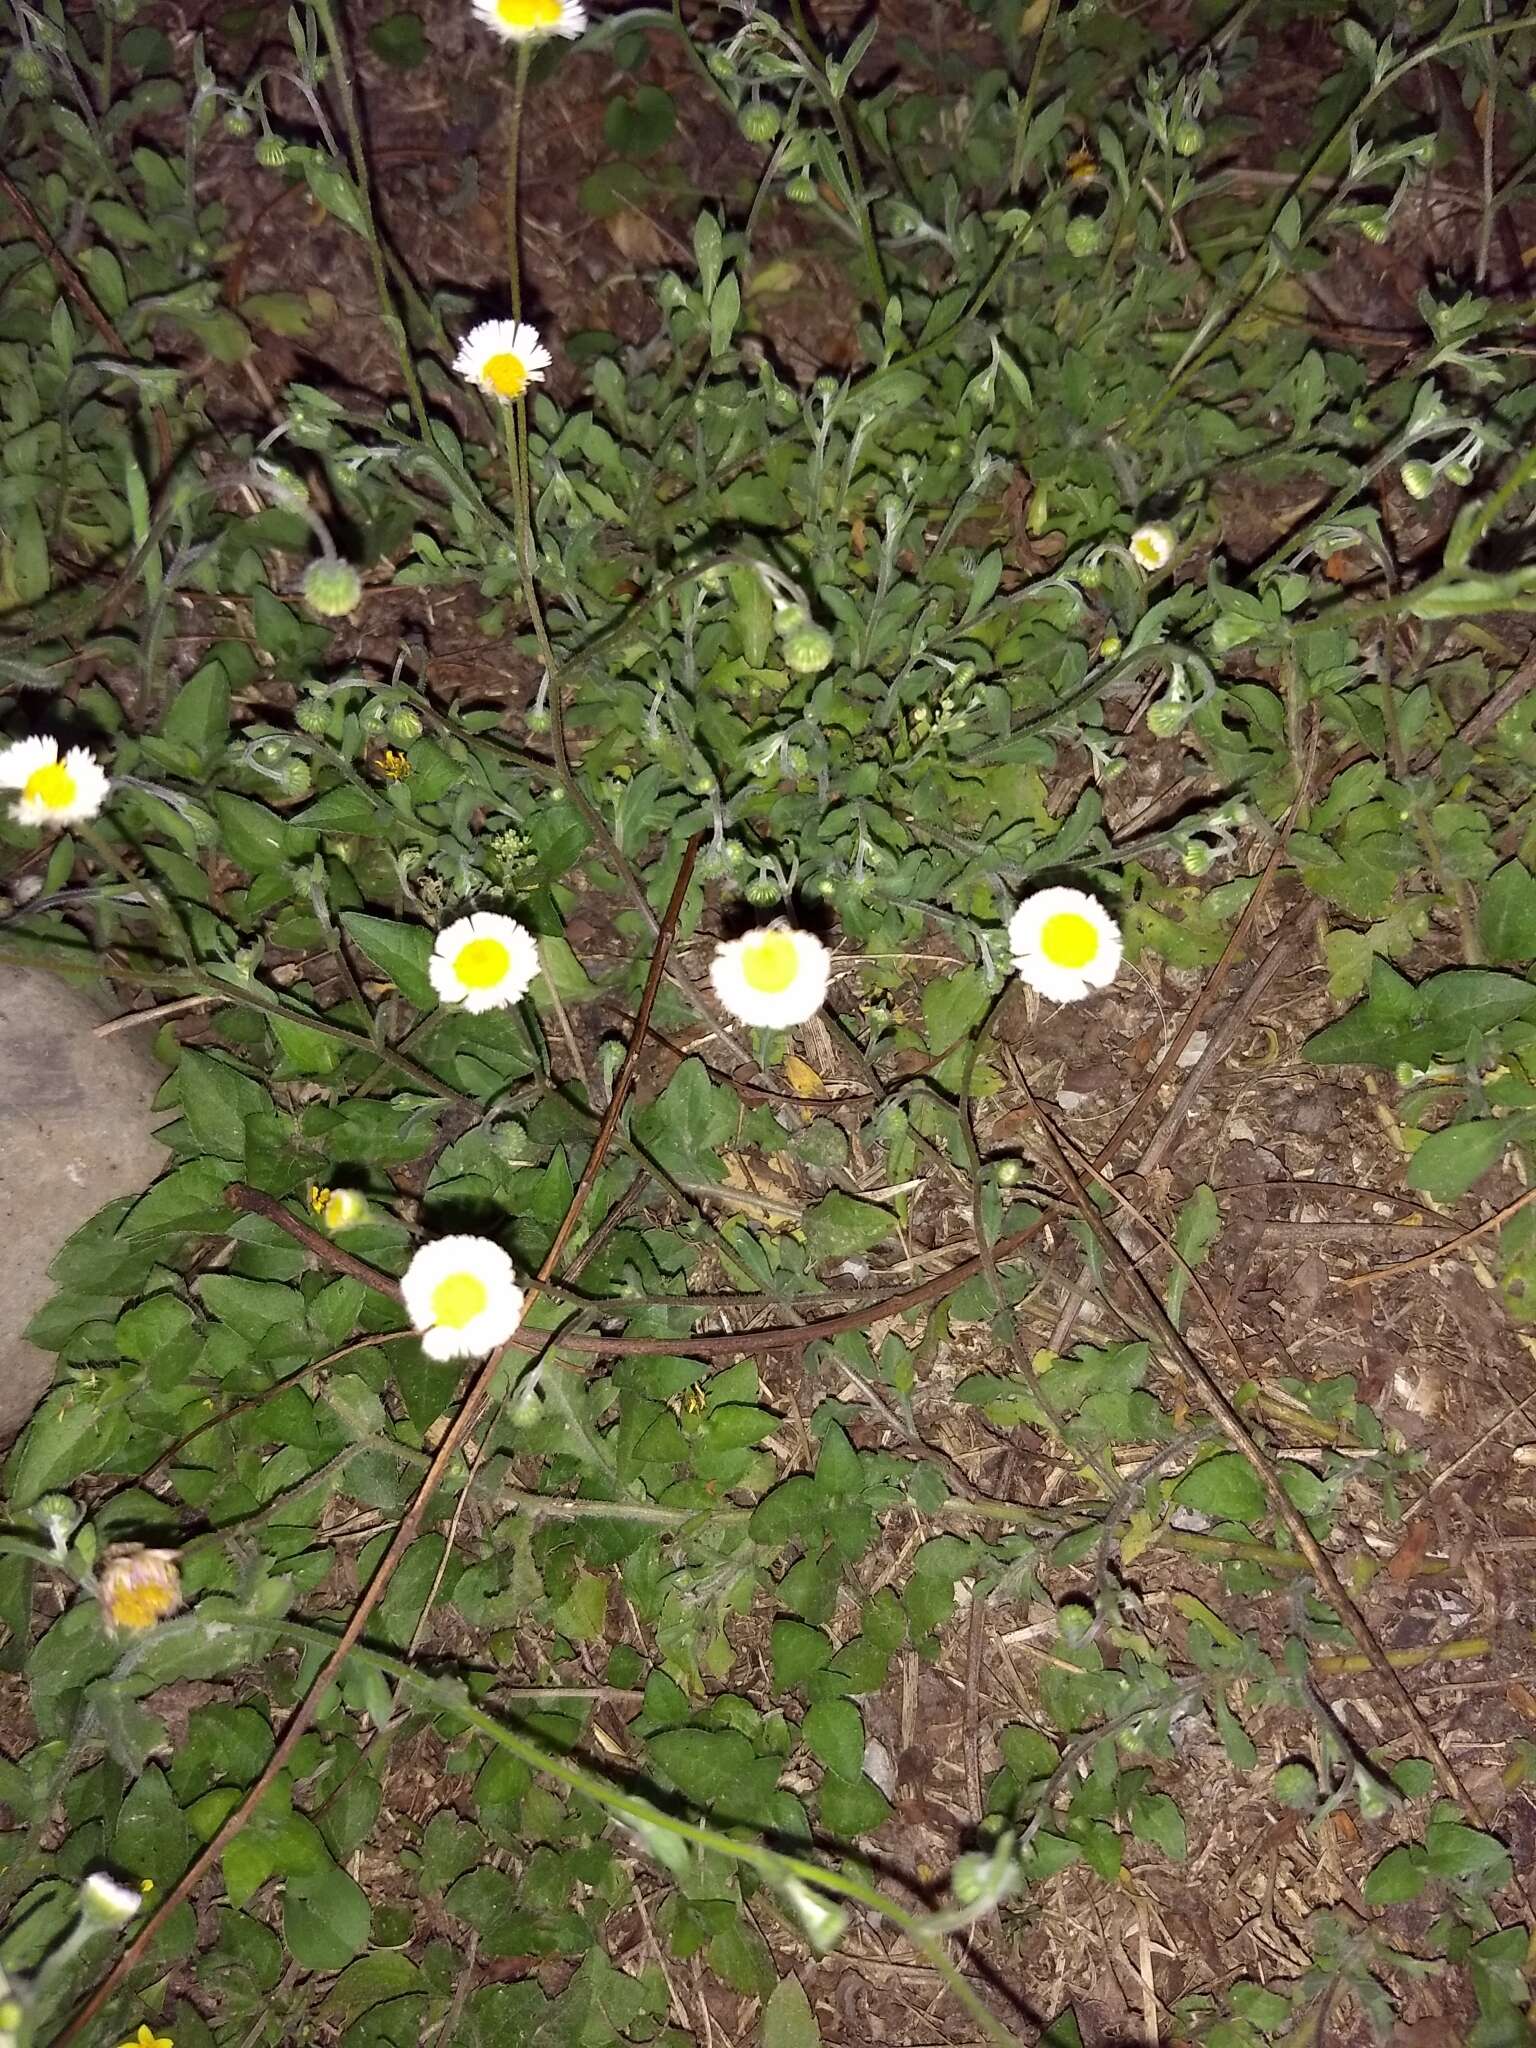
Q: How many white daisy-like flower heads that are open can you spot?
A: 7